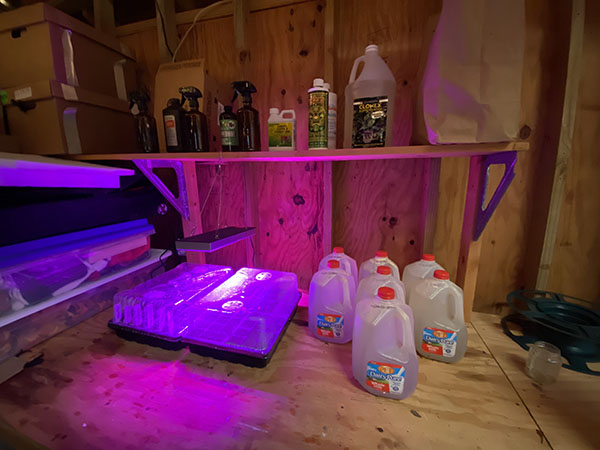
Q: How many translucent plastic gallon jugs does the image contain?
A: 8